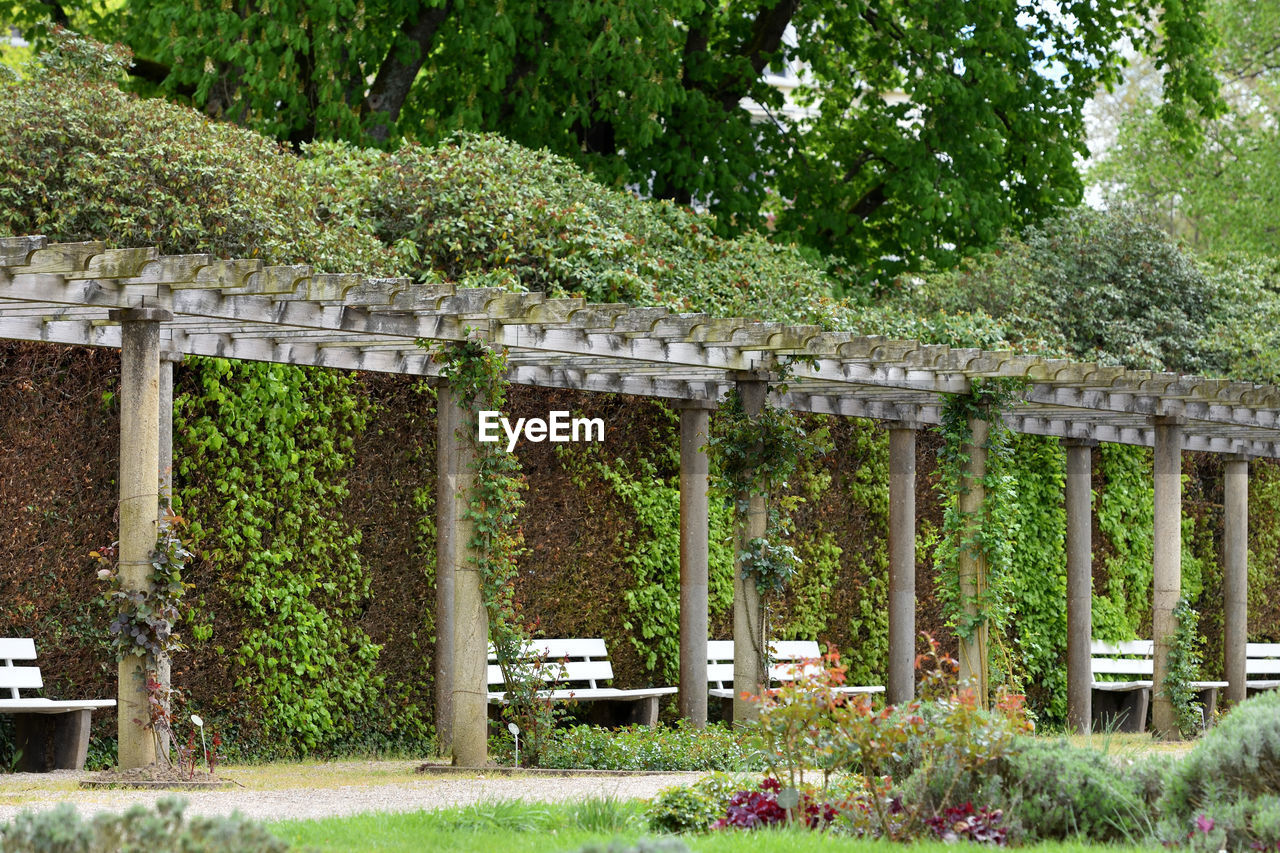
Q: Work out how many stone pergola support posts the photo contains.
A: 11